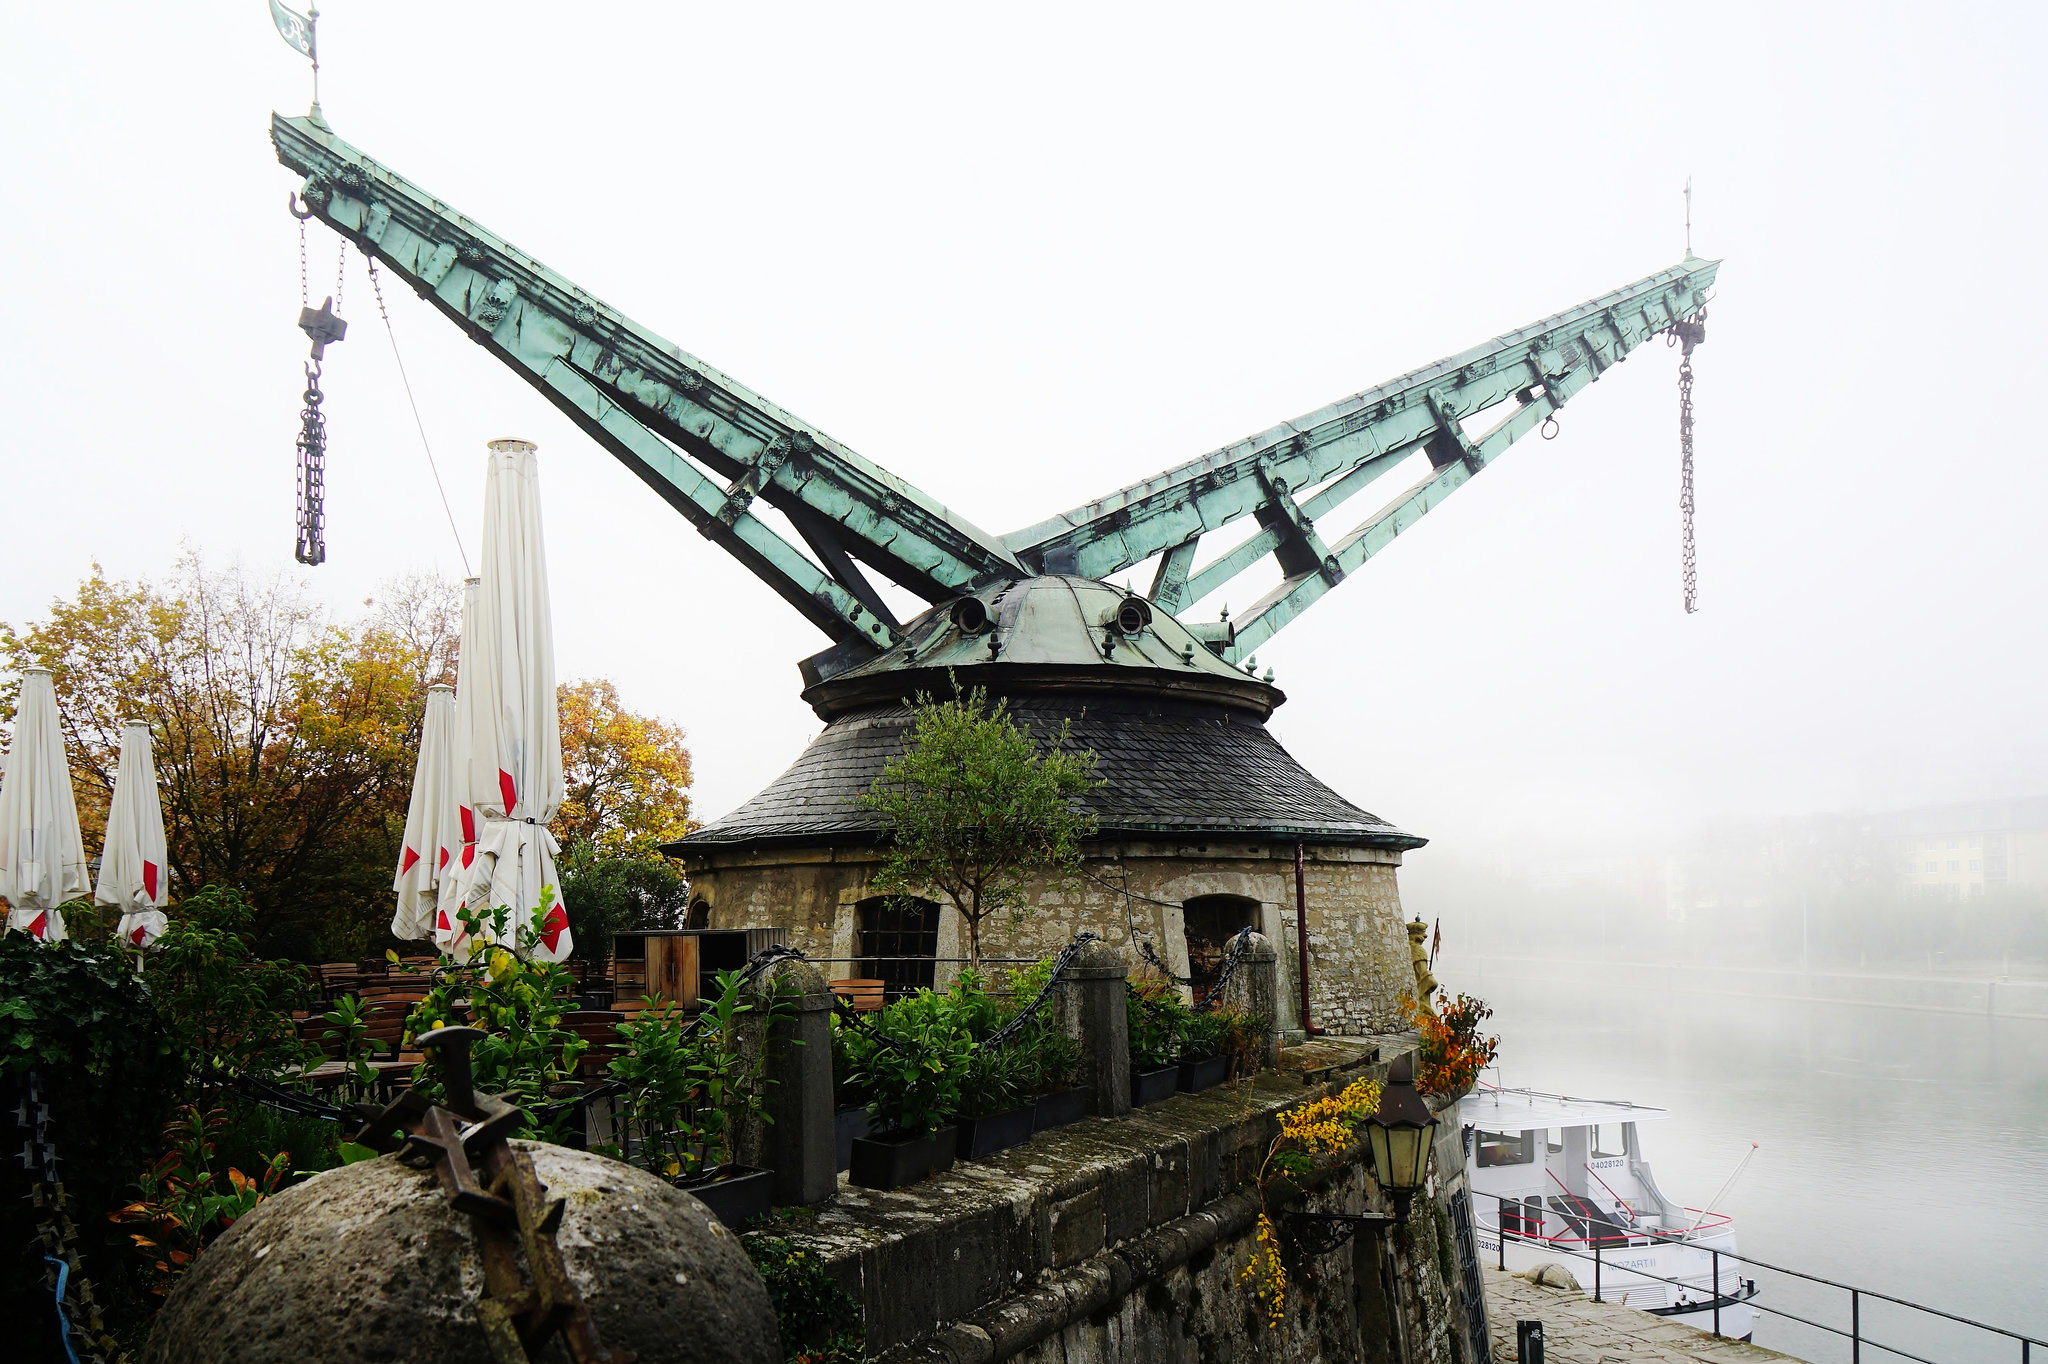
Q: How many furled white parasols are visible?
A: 5